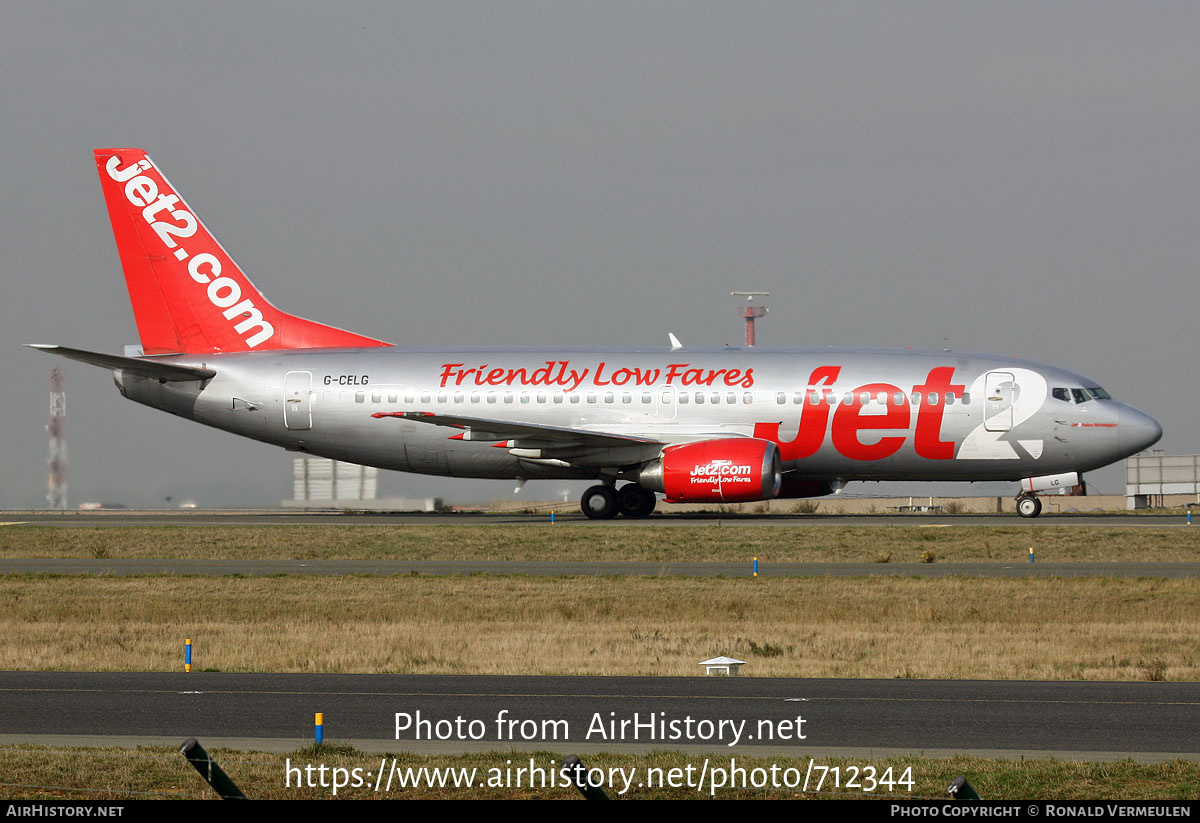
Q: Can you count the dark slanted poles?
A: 3